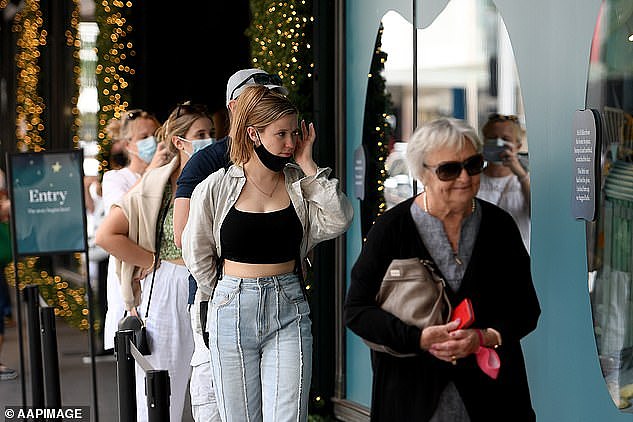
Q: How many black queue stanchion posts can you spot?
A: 4